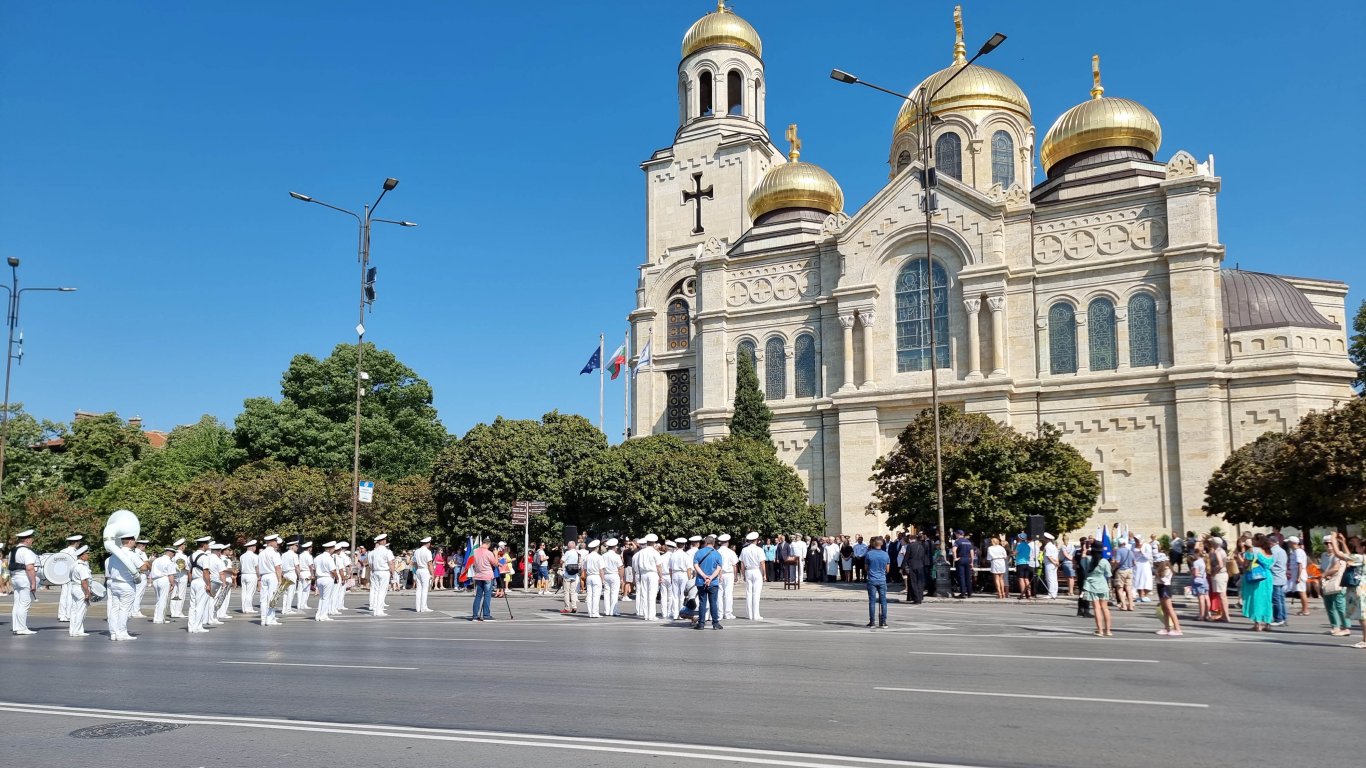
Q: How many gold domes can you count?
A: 4